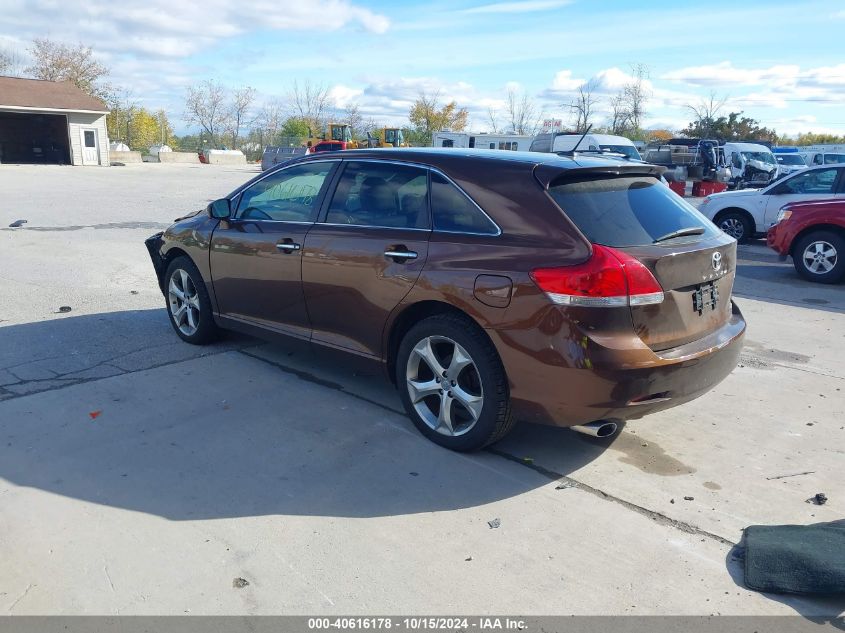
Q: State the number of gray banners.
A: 1